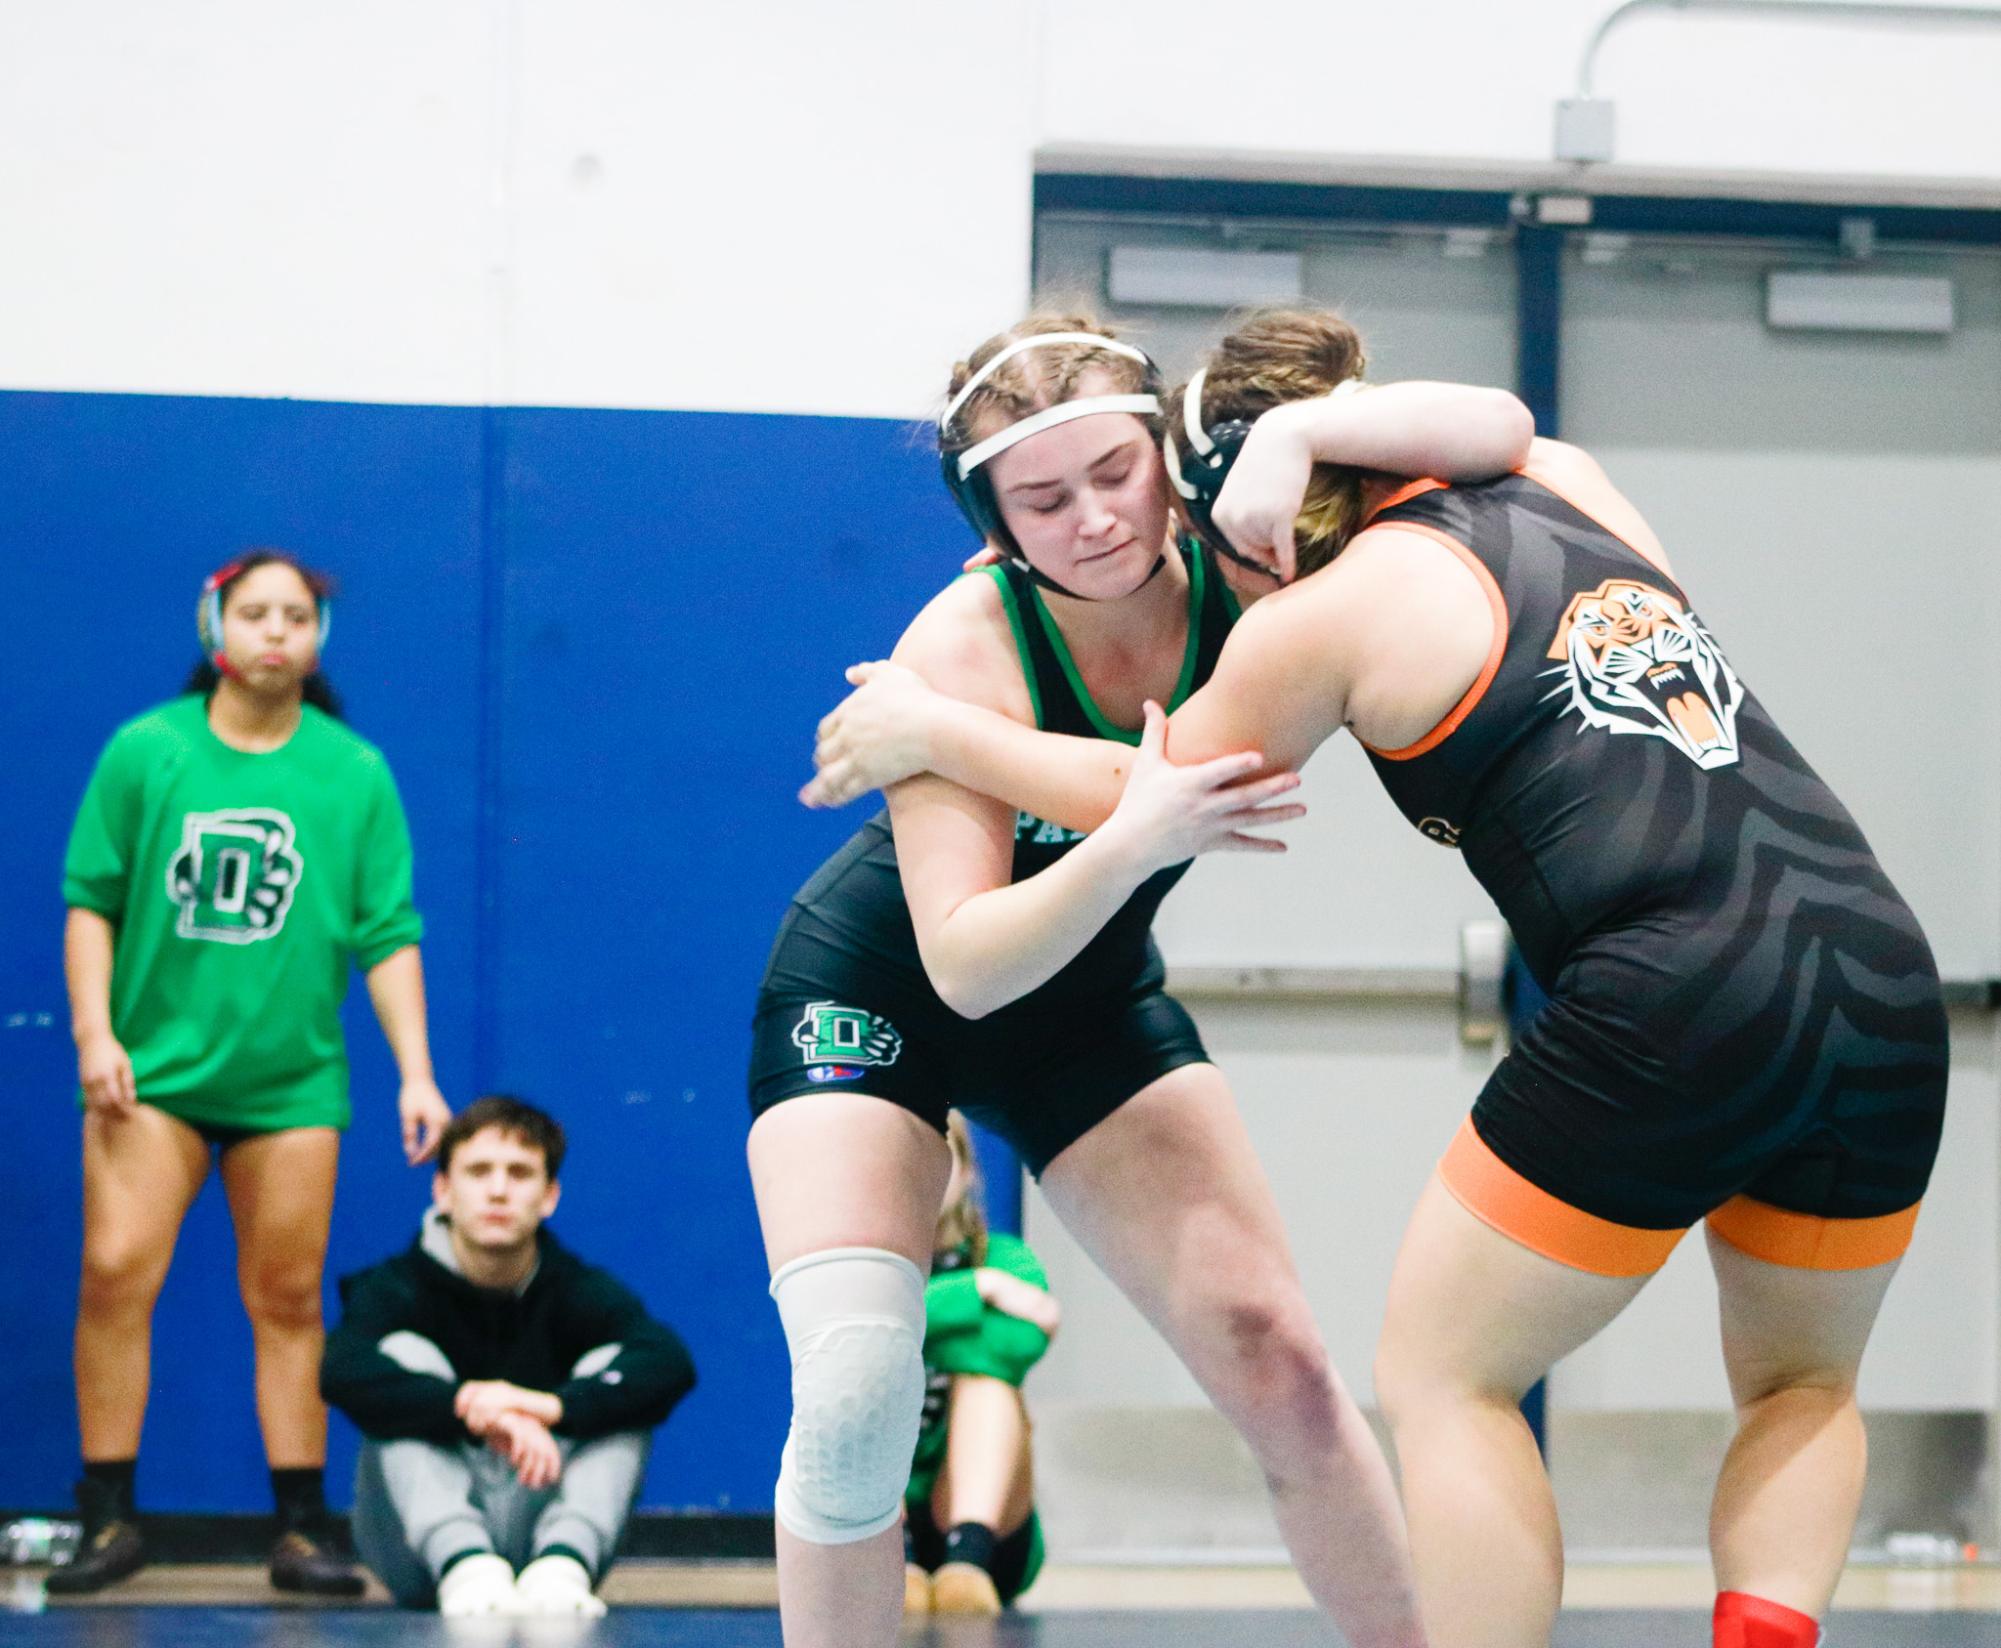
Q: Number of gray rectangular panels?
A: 2